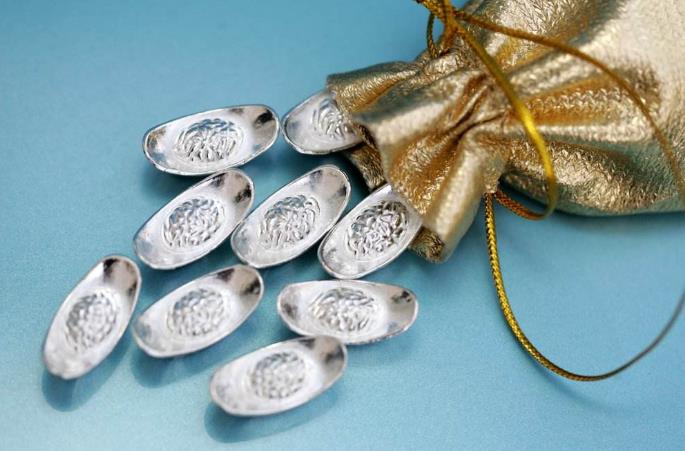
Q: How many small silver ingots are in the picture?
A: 9